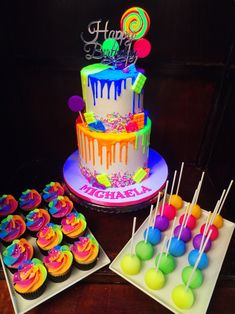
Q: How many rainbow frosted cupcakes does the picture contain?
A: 12